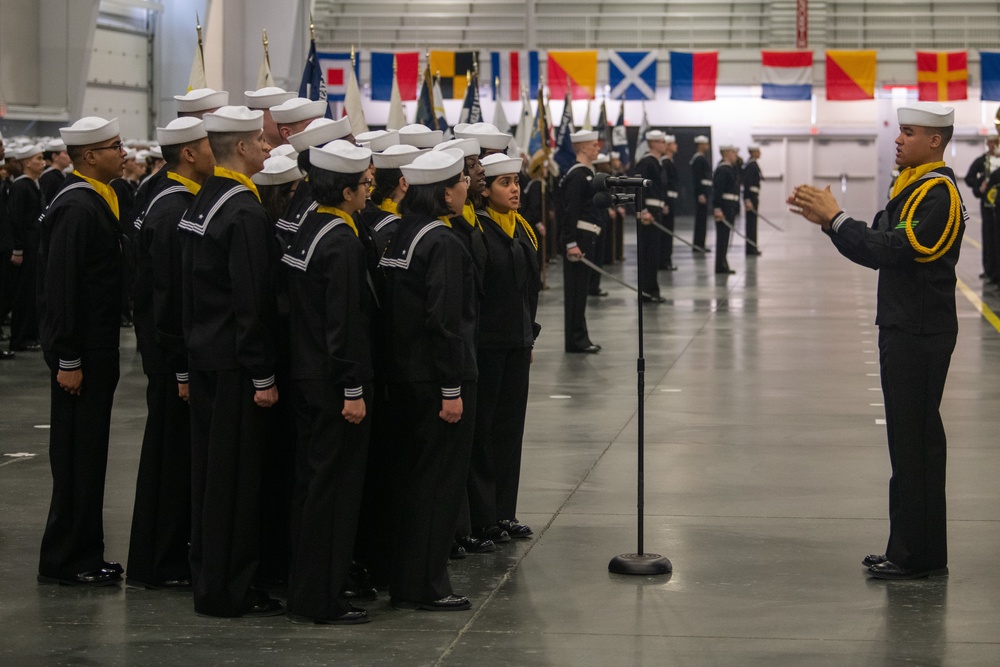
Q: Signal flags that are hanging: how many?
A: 11